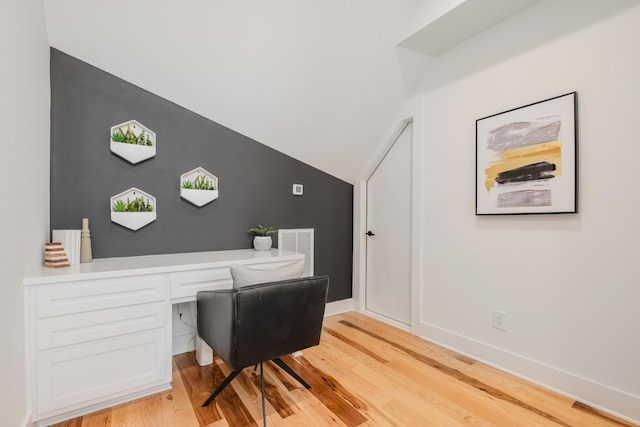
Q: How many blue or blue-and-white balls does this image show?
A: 0